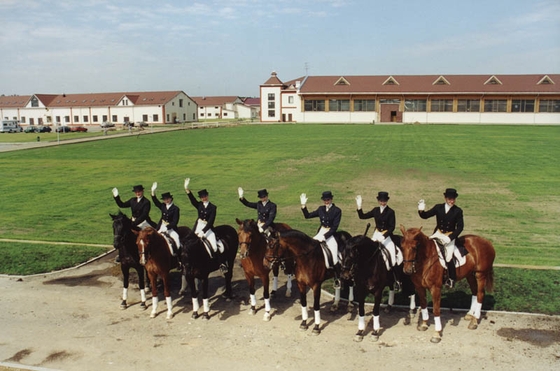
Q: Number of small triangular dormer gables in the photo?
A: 5